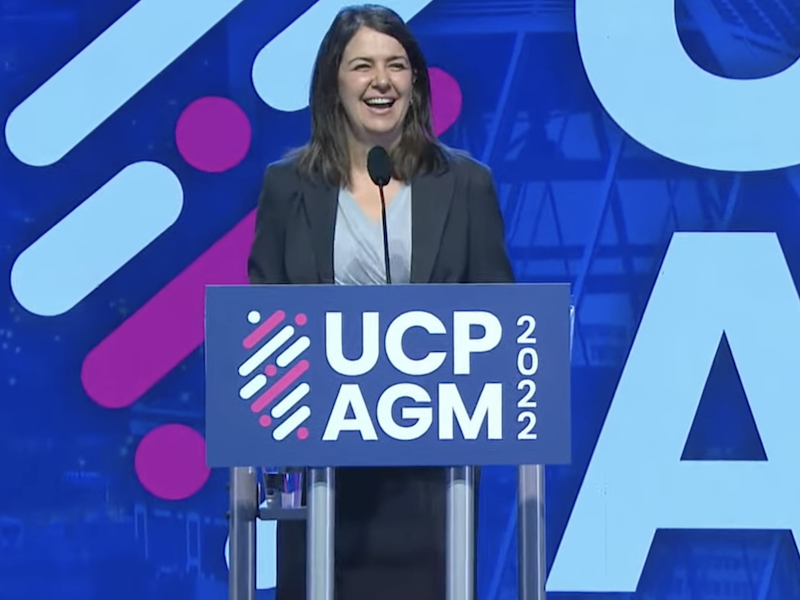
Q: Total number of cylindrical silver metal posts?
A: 4